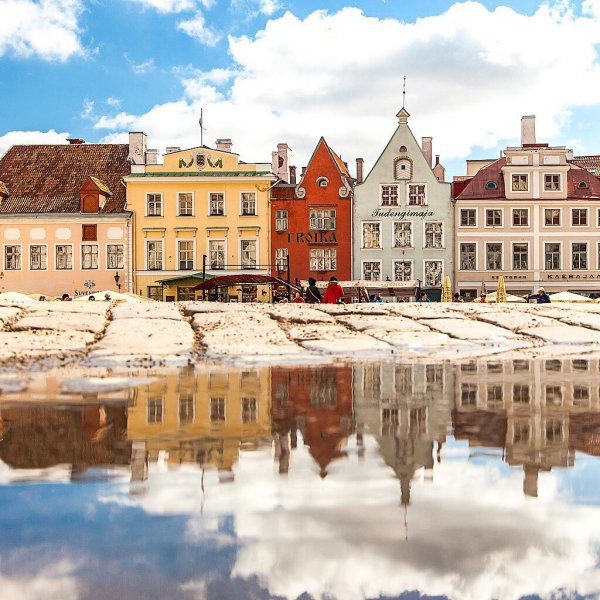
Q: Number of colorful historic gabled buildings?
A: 5